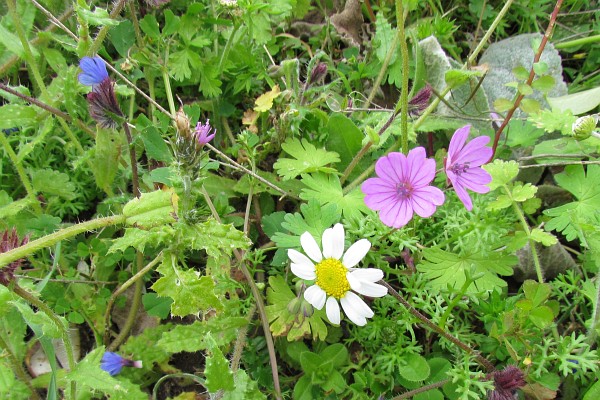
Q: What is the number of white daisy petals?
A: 13